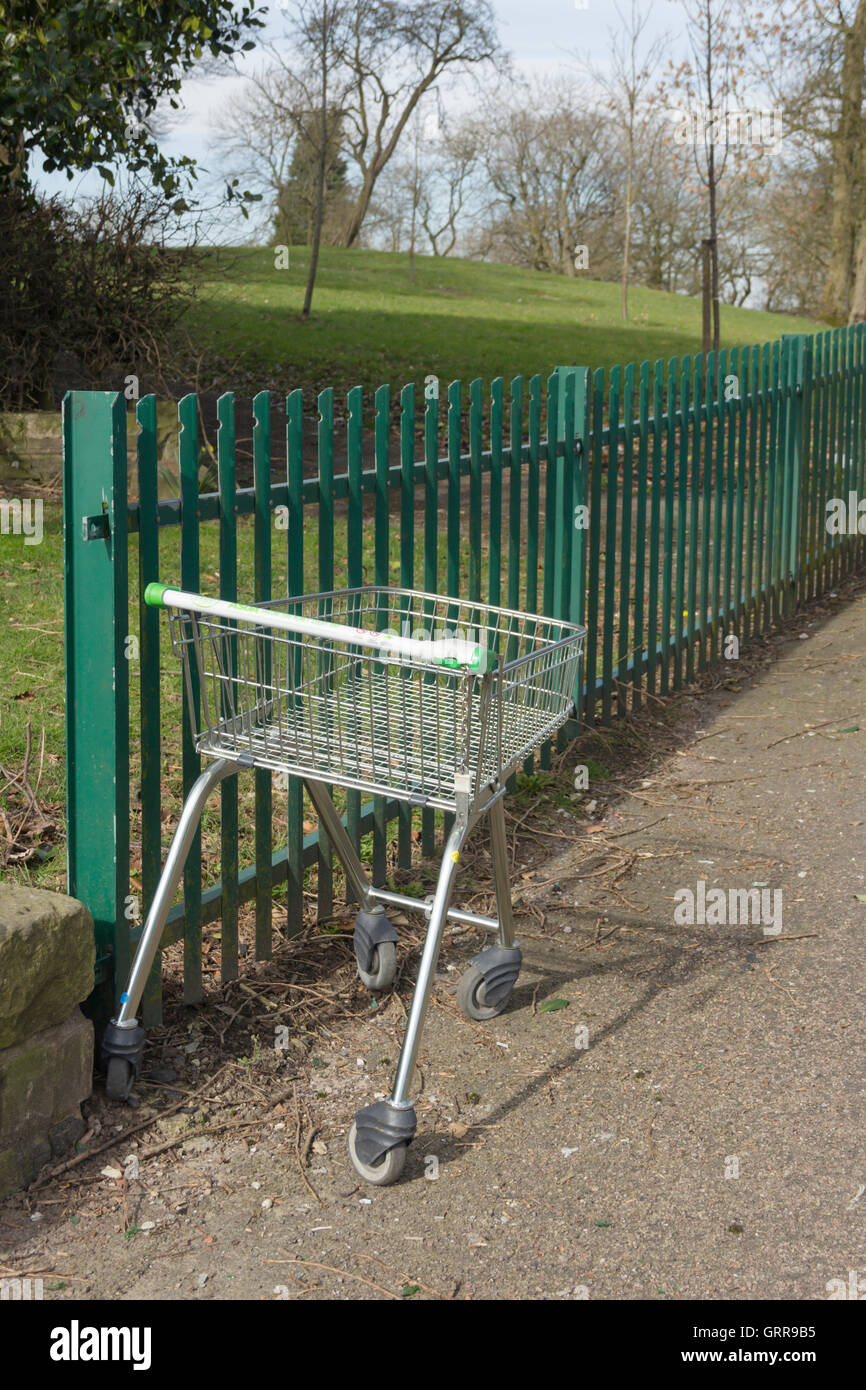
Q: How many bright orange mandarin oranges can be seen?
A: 0